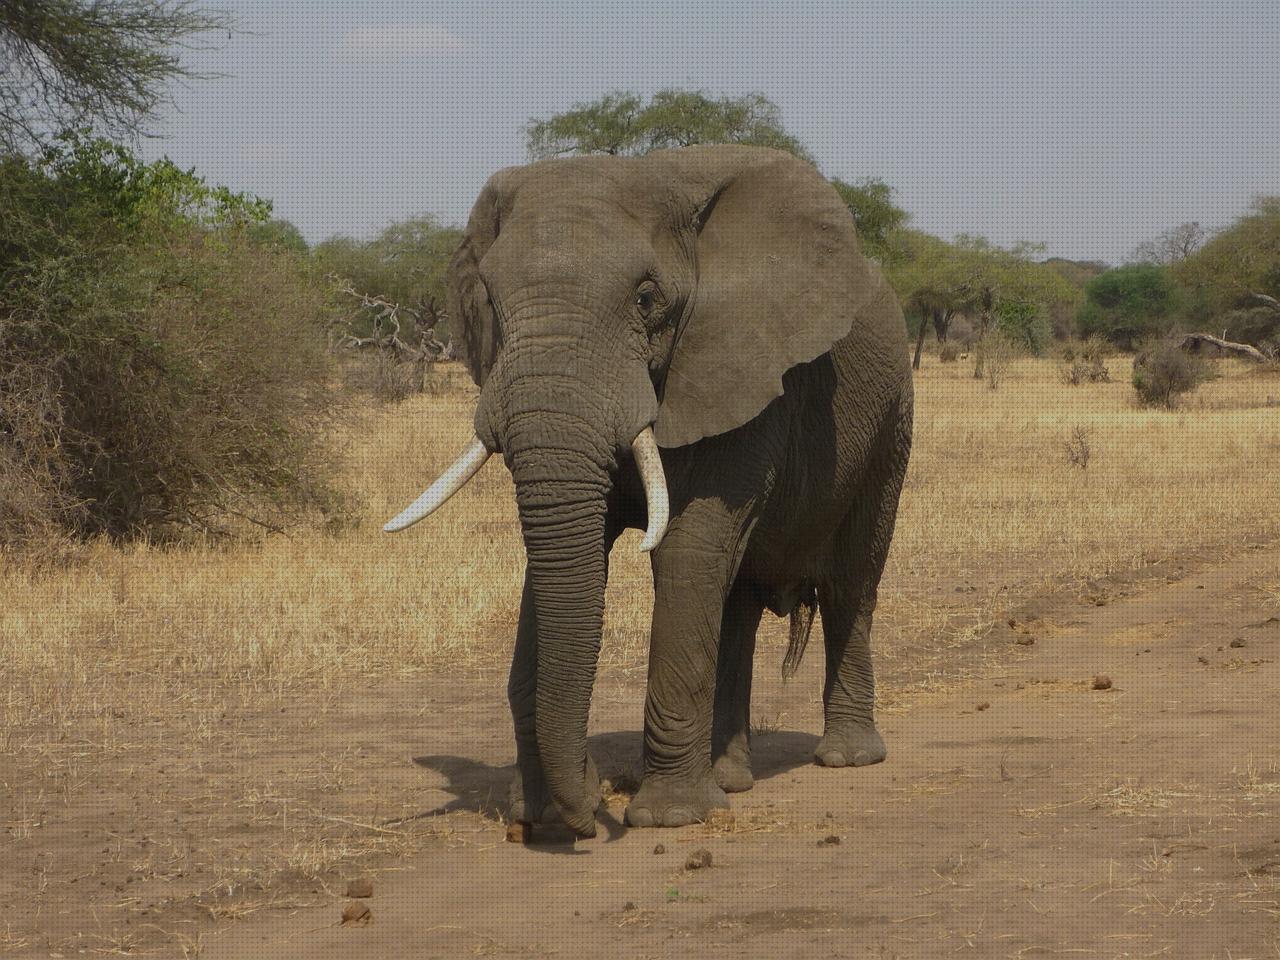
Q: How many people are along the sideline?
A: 0